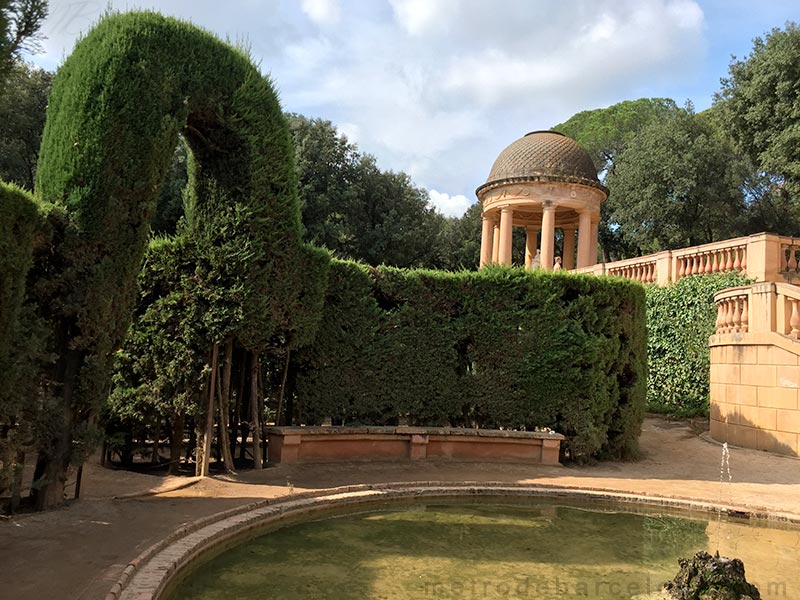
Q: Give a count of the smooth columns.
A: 8